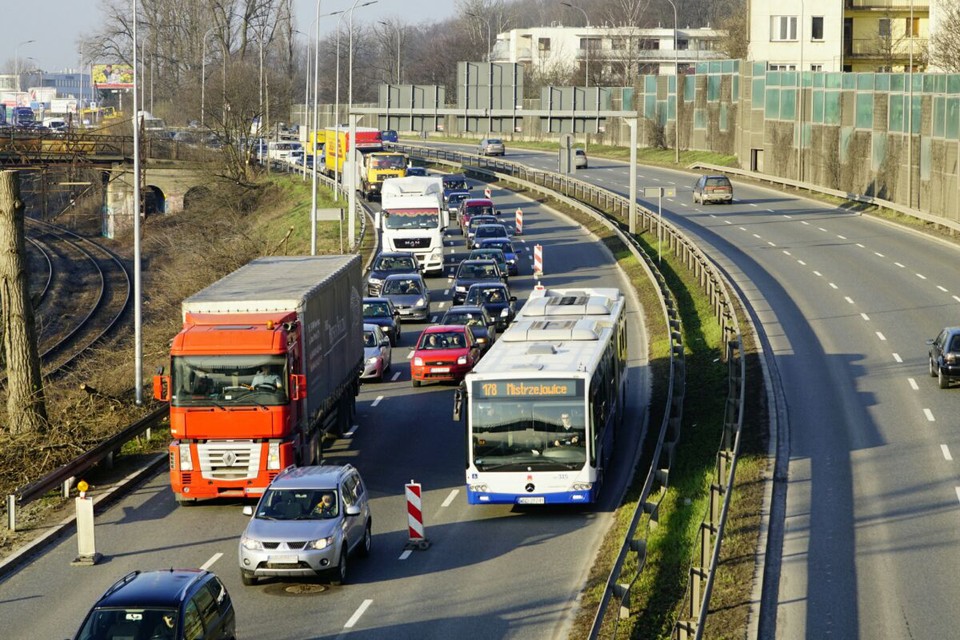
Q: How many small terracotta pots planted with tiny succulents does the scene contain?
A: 0